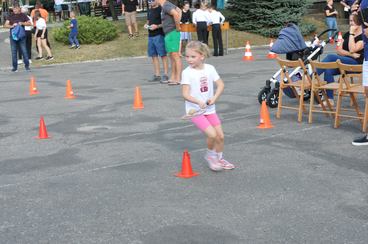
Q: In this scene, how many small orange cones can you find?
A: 6